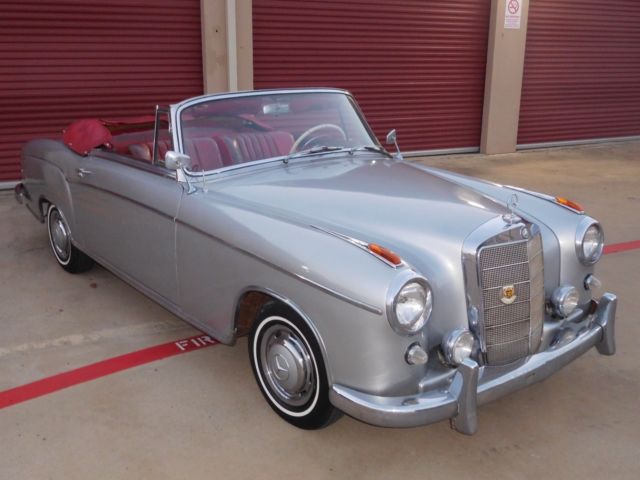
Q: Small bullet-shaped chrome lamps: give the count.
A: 2